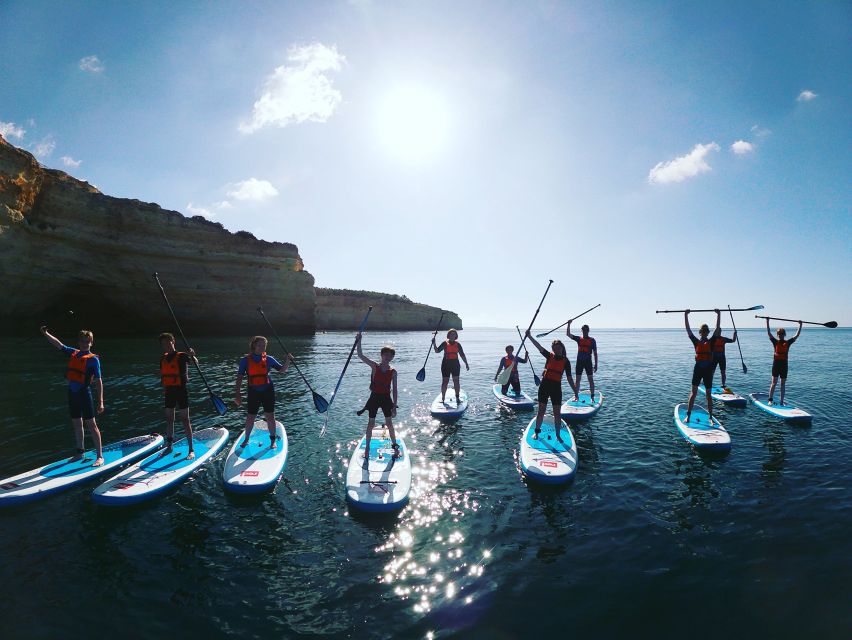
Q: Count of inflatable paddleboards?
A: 11